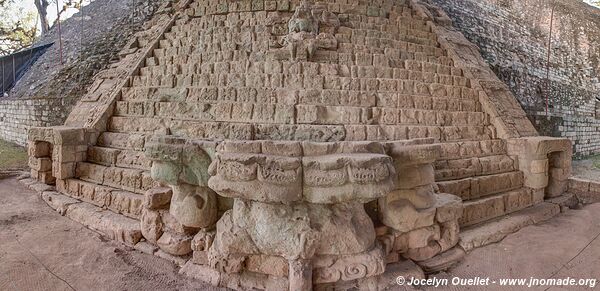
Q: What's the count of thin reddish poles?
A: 2